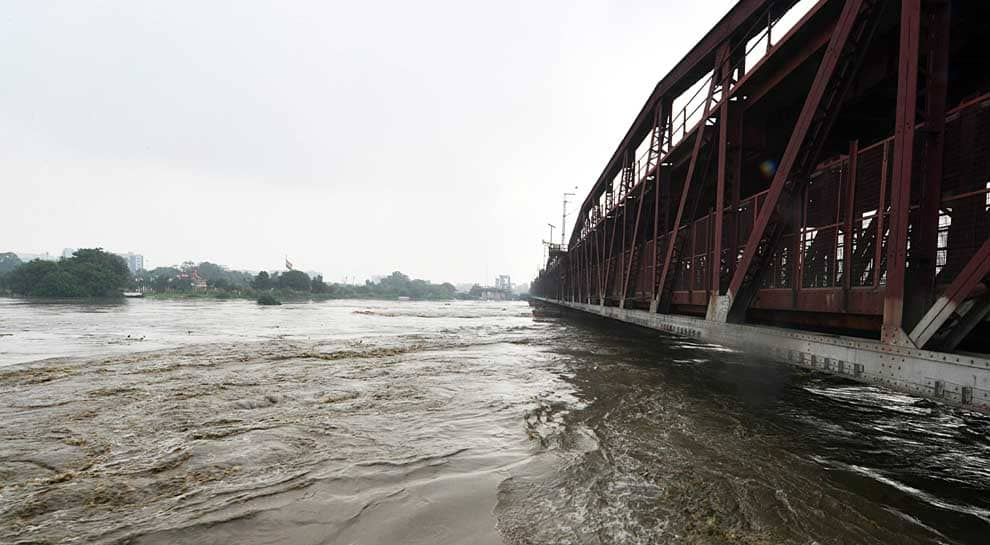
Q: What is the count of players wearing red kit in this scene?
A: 0